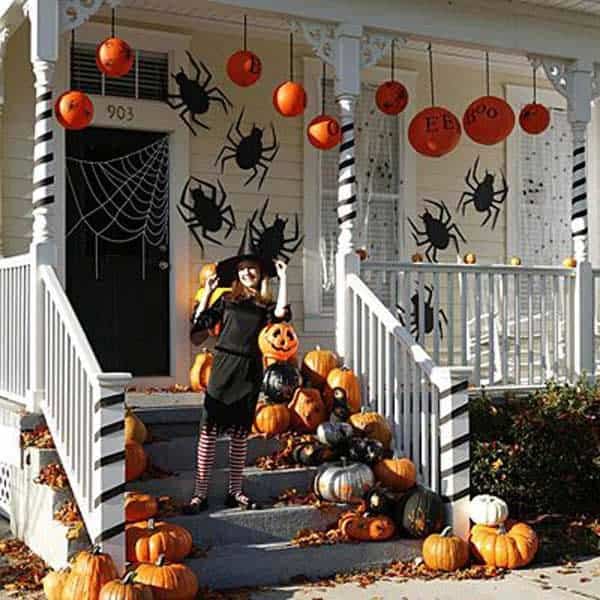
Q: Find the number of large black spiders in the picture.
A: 7